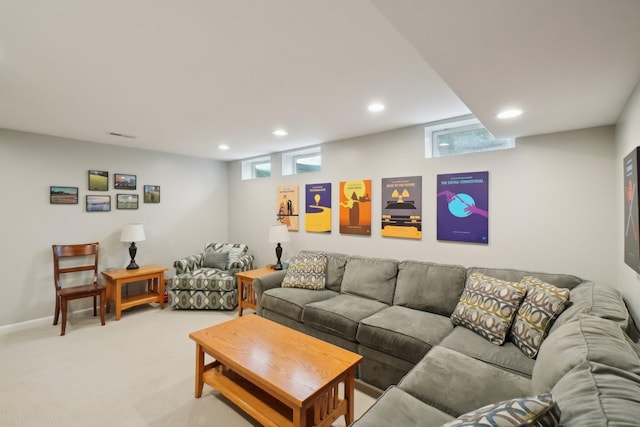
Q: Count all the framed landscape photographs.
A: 6